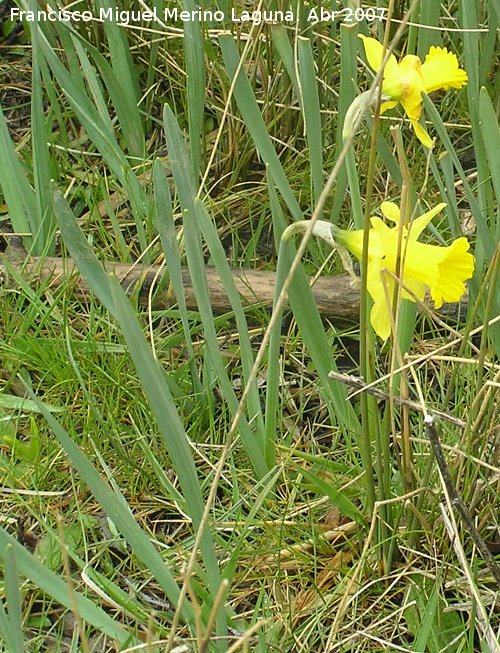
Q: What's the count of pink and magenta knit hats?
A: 0